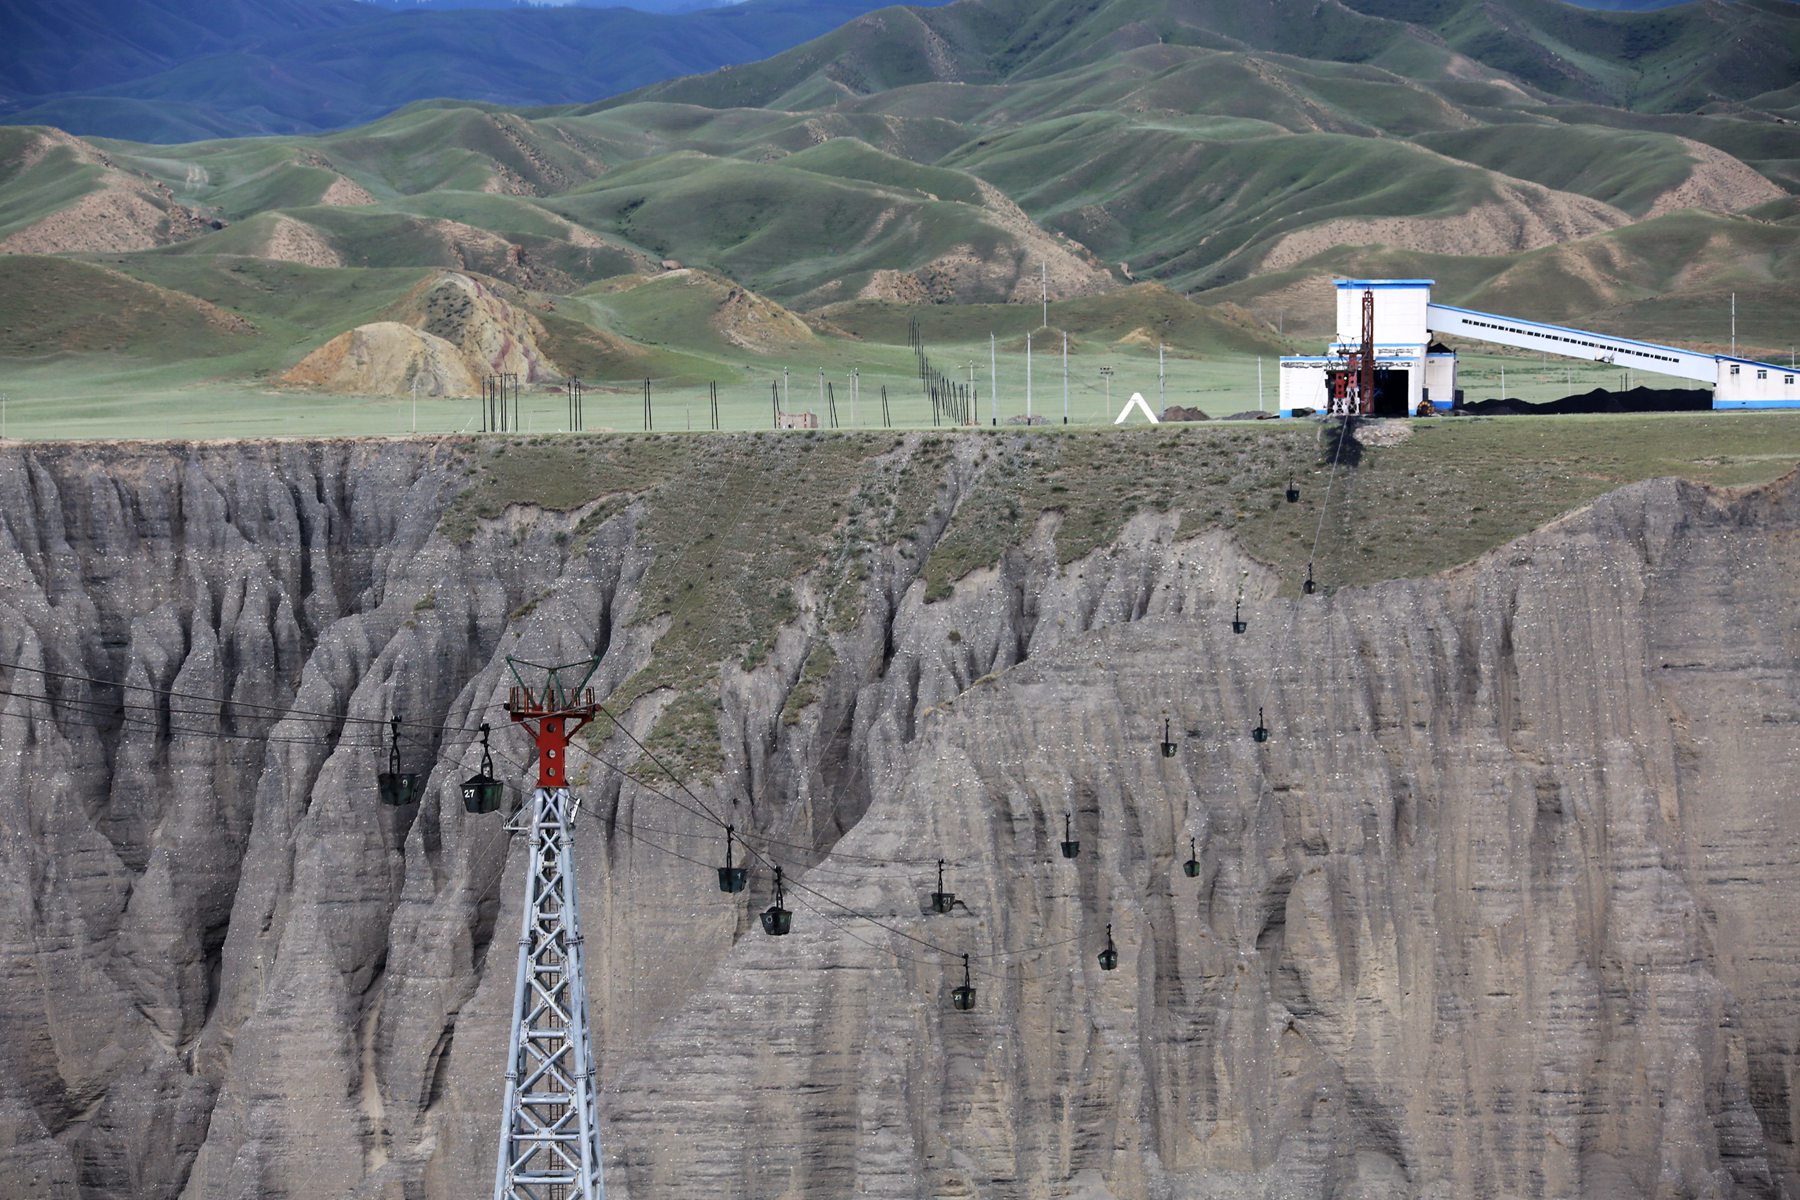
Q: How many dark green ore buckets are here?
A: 14